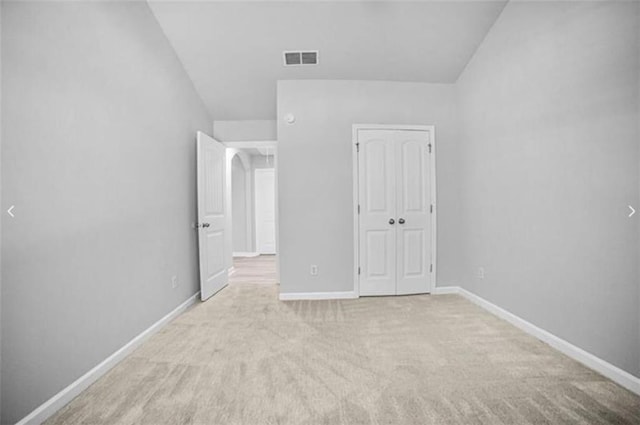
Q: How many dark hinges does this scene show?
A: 6